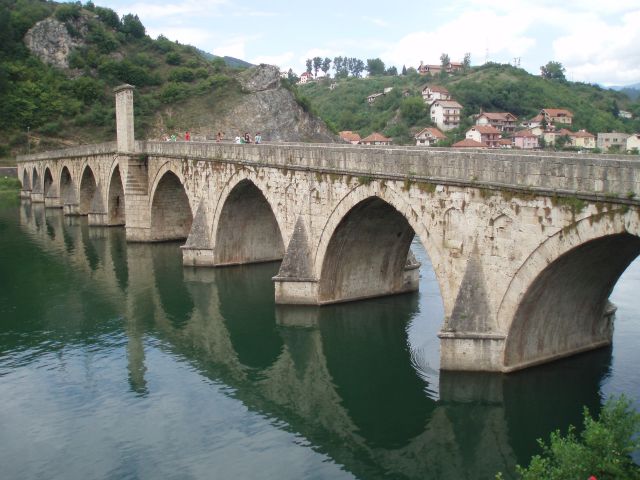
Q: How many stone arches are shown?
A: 10